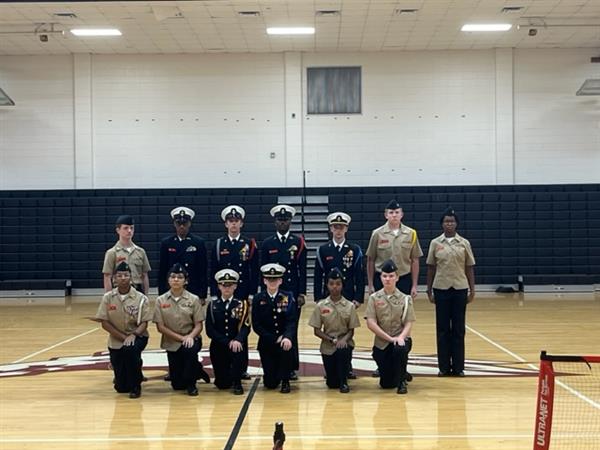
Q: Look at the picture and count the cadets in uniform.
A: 13